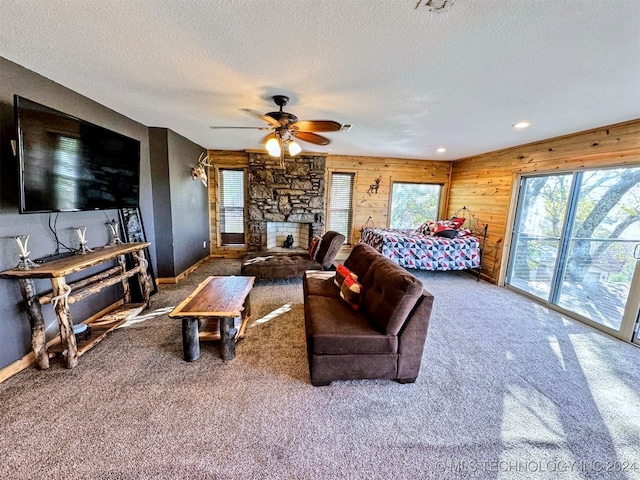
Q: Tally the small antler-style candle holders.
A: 3